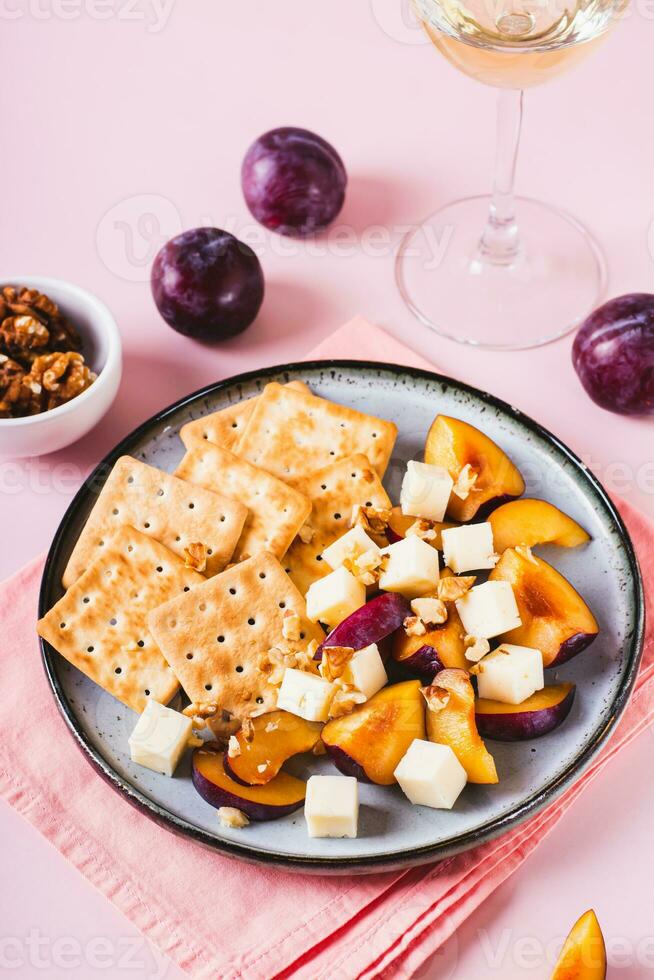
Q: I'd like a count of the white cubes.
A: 12